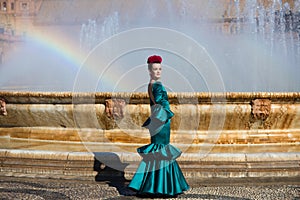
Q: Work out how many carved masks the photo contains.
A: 3